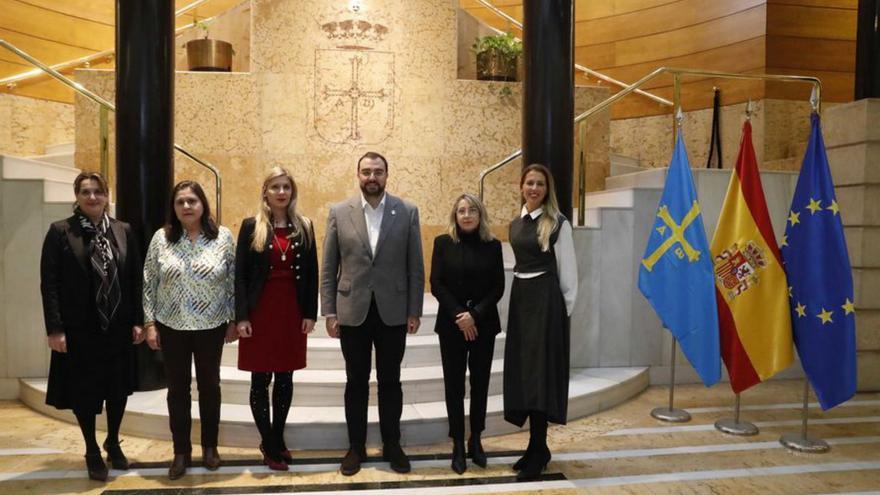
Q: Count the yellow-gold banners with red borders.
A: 1